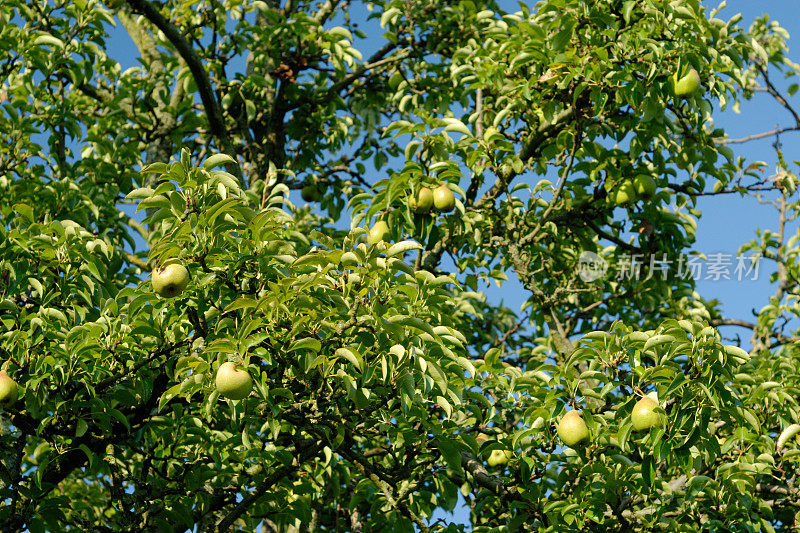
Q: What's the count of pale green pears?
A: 12